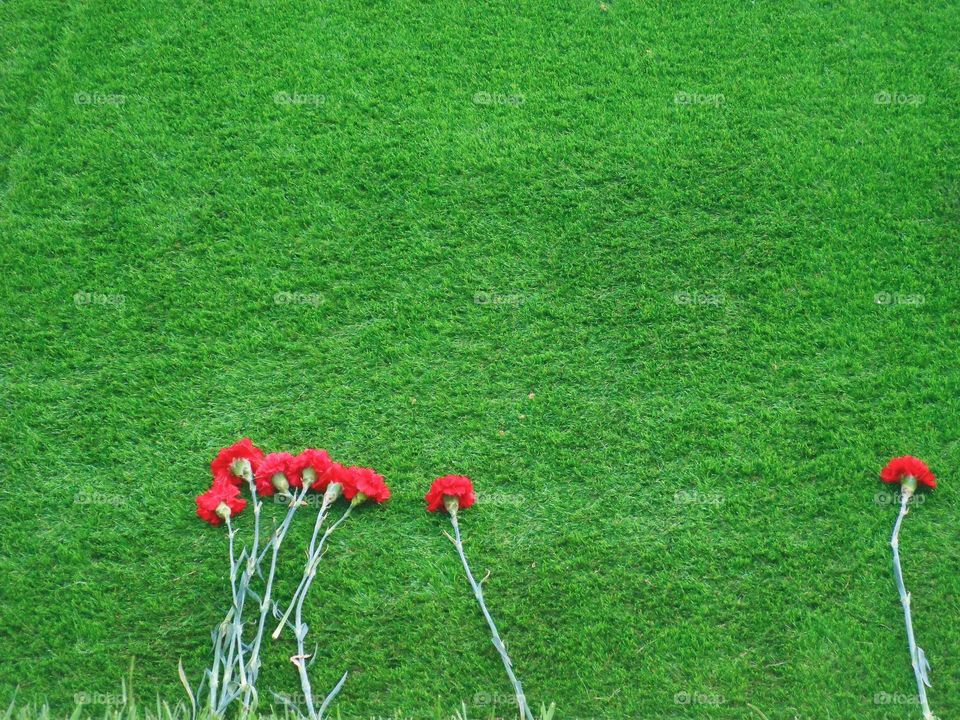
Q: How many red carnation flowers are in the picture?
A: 8